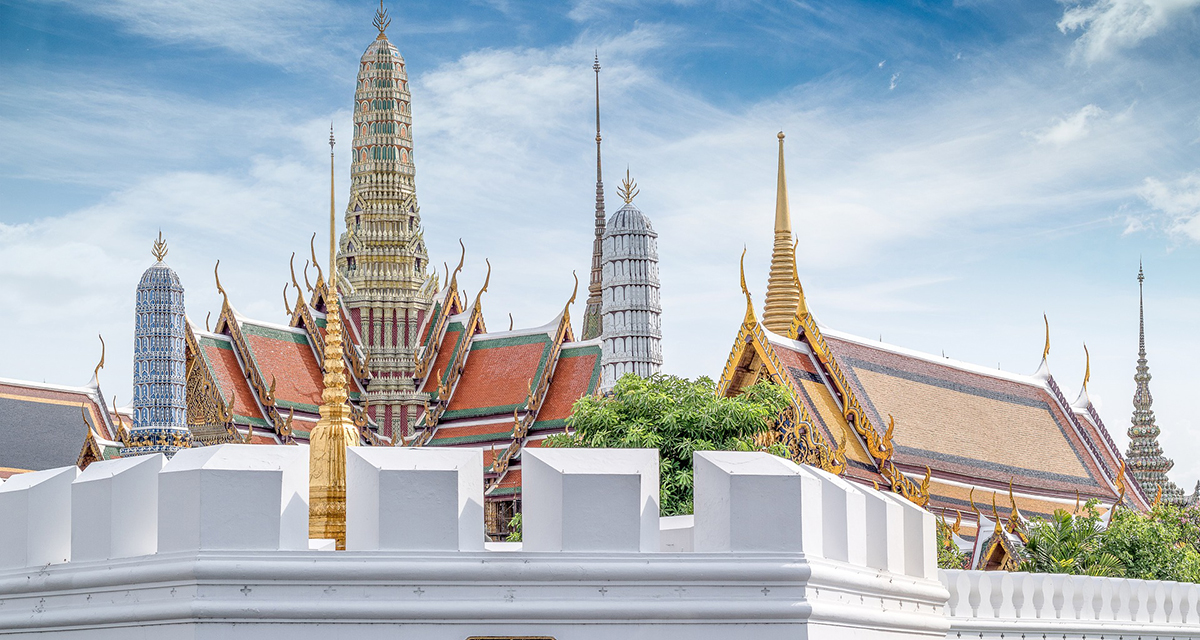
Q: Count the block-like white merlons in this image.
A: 9